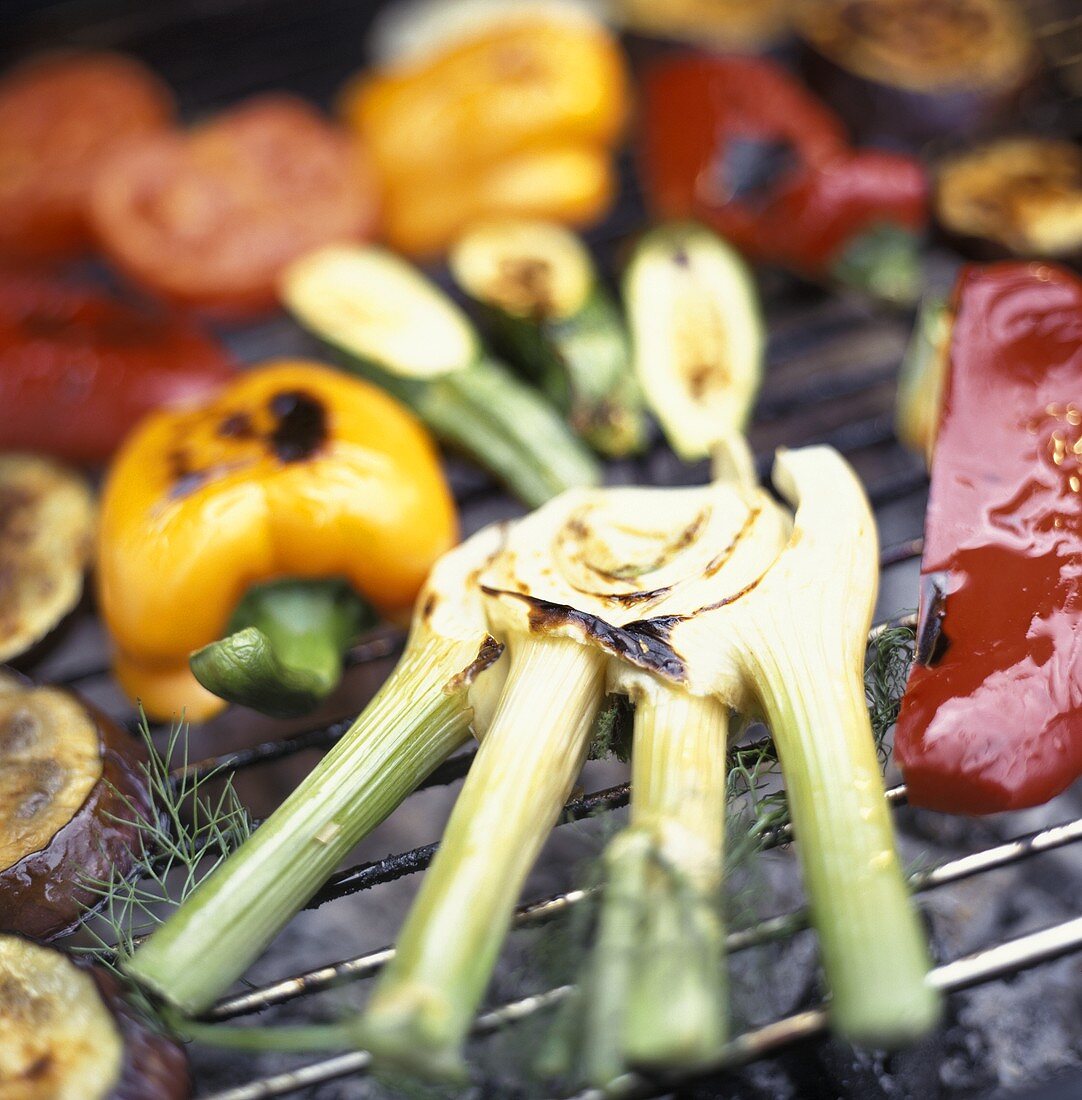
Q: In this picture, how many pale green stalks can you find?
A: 4